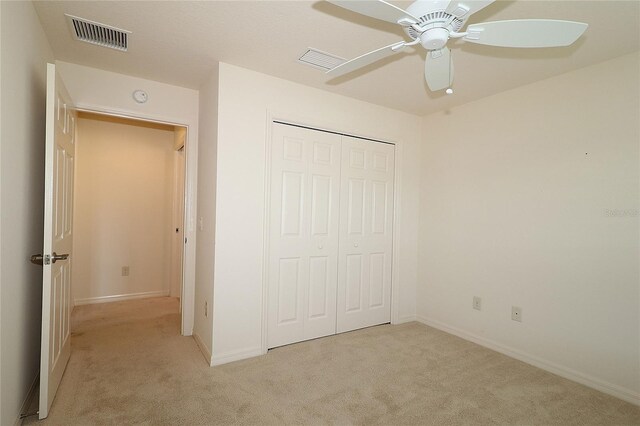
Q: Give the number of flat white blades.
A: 5